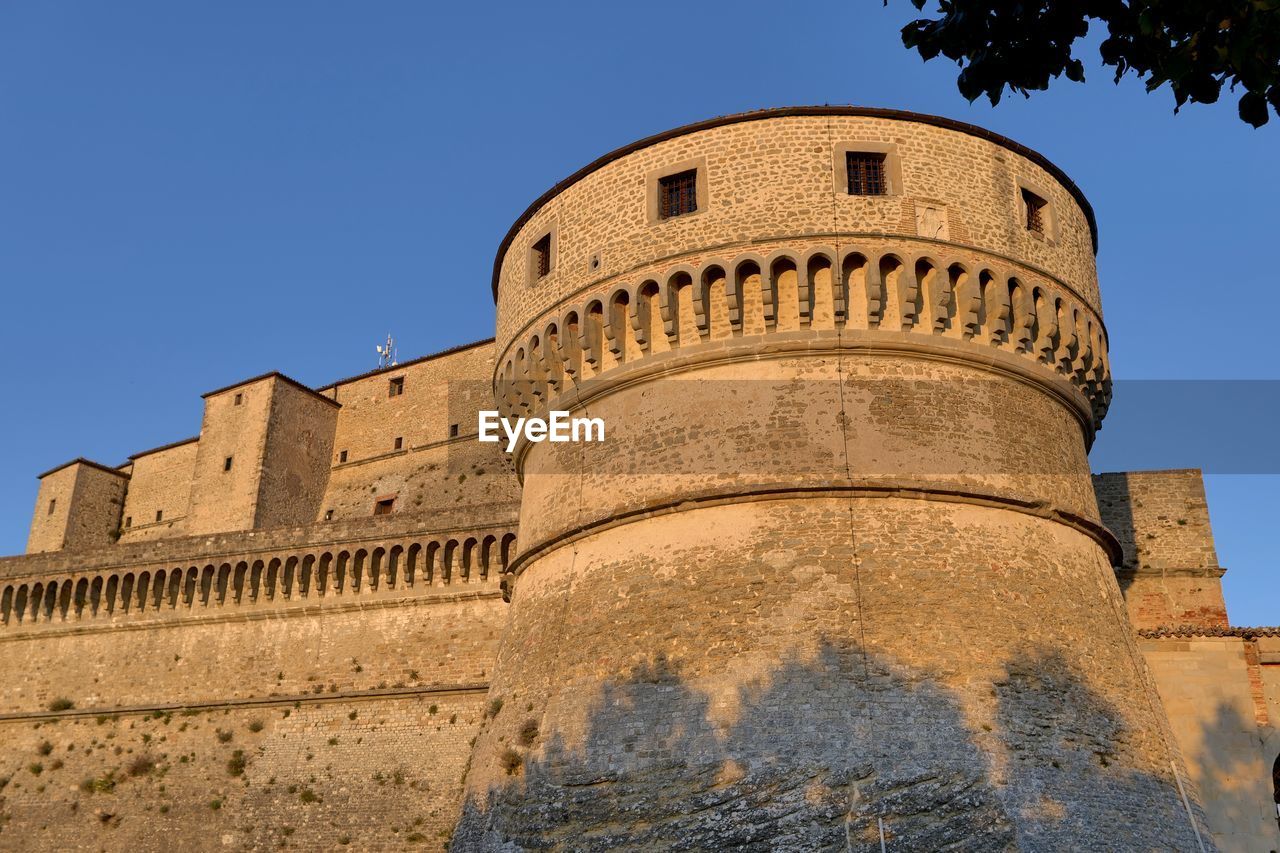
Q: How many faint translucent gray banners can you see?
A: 1